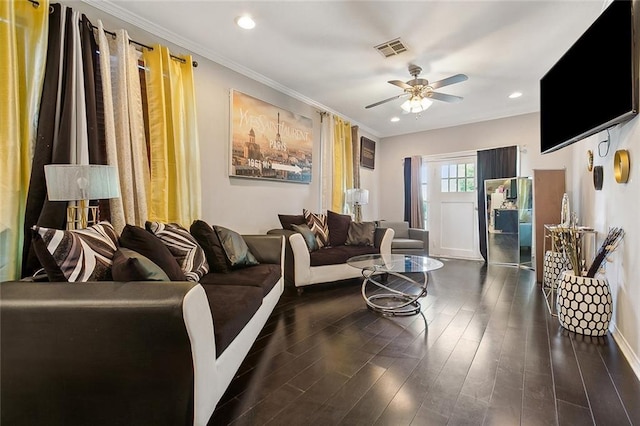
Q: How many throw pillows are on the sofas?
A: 11